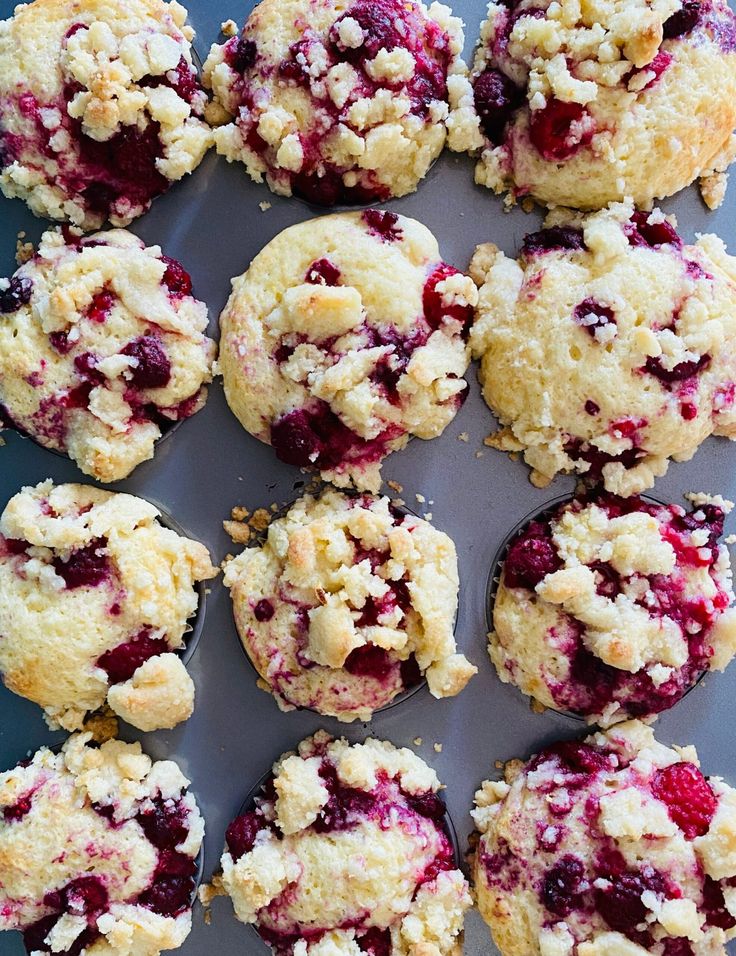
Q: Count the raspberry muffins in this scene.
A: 12